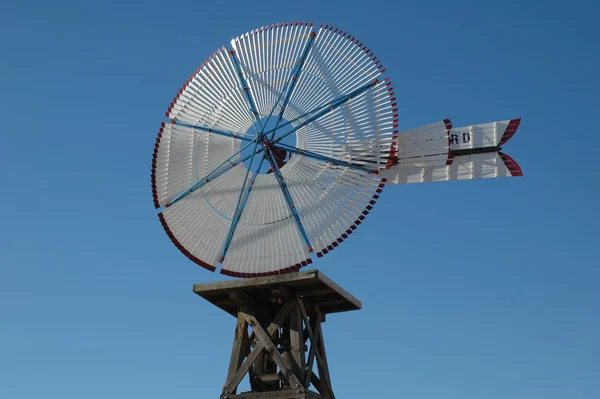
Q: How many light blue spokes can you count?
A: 8